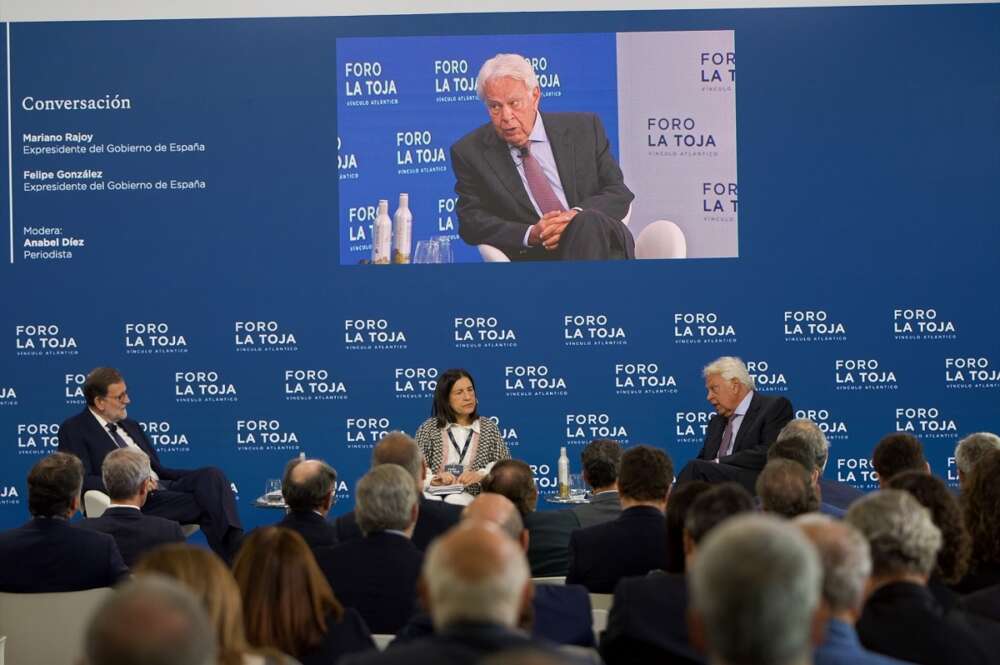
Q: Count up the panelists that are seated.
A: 3